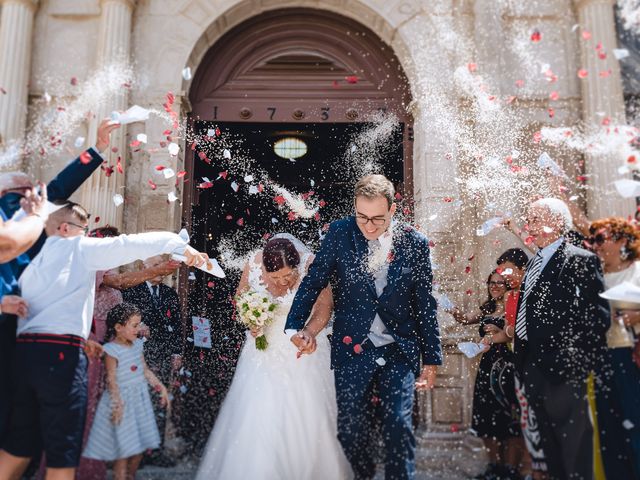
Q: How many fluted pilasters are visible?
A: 3